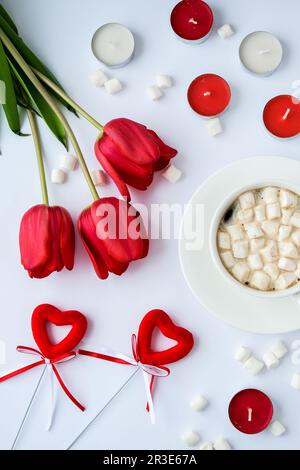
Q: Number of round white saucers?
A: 1